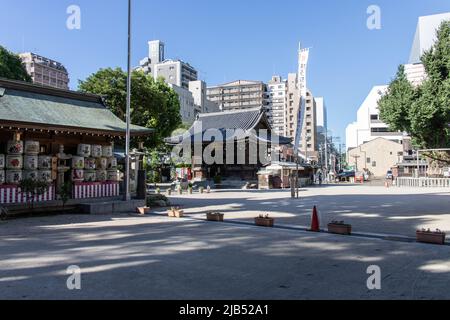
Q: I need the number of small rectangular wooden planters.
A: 6